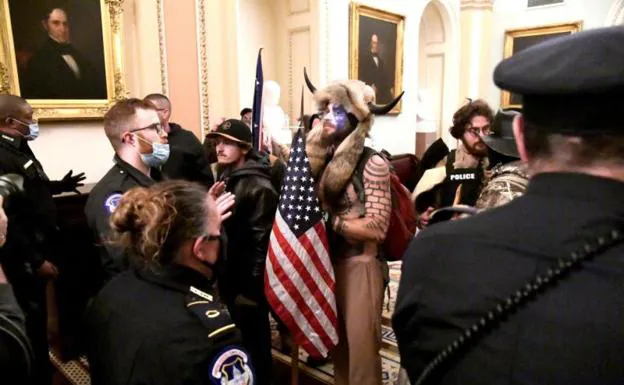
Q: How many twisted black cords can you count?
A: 1